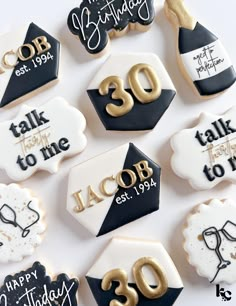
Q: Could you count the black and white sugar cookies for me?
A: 11